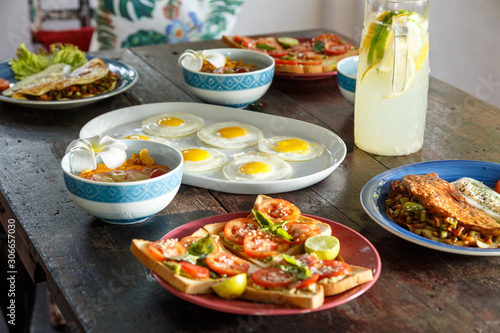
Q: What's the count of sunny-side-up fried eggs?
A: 6